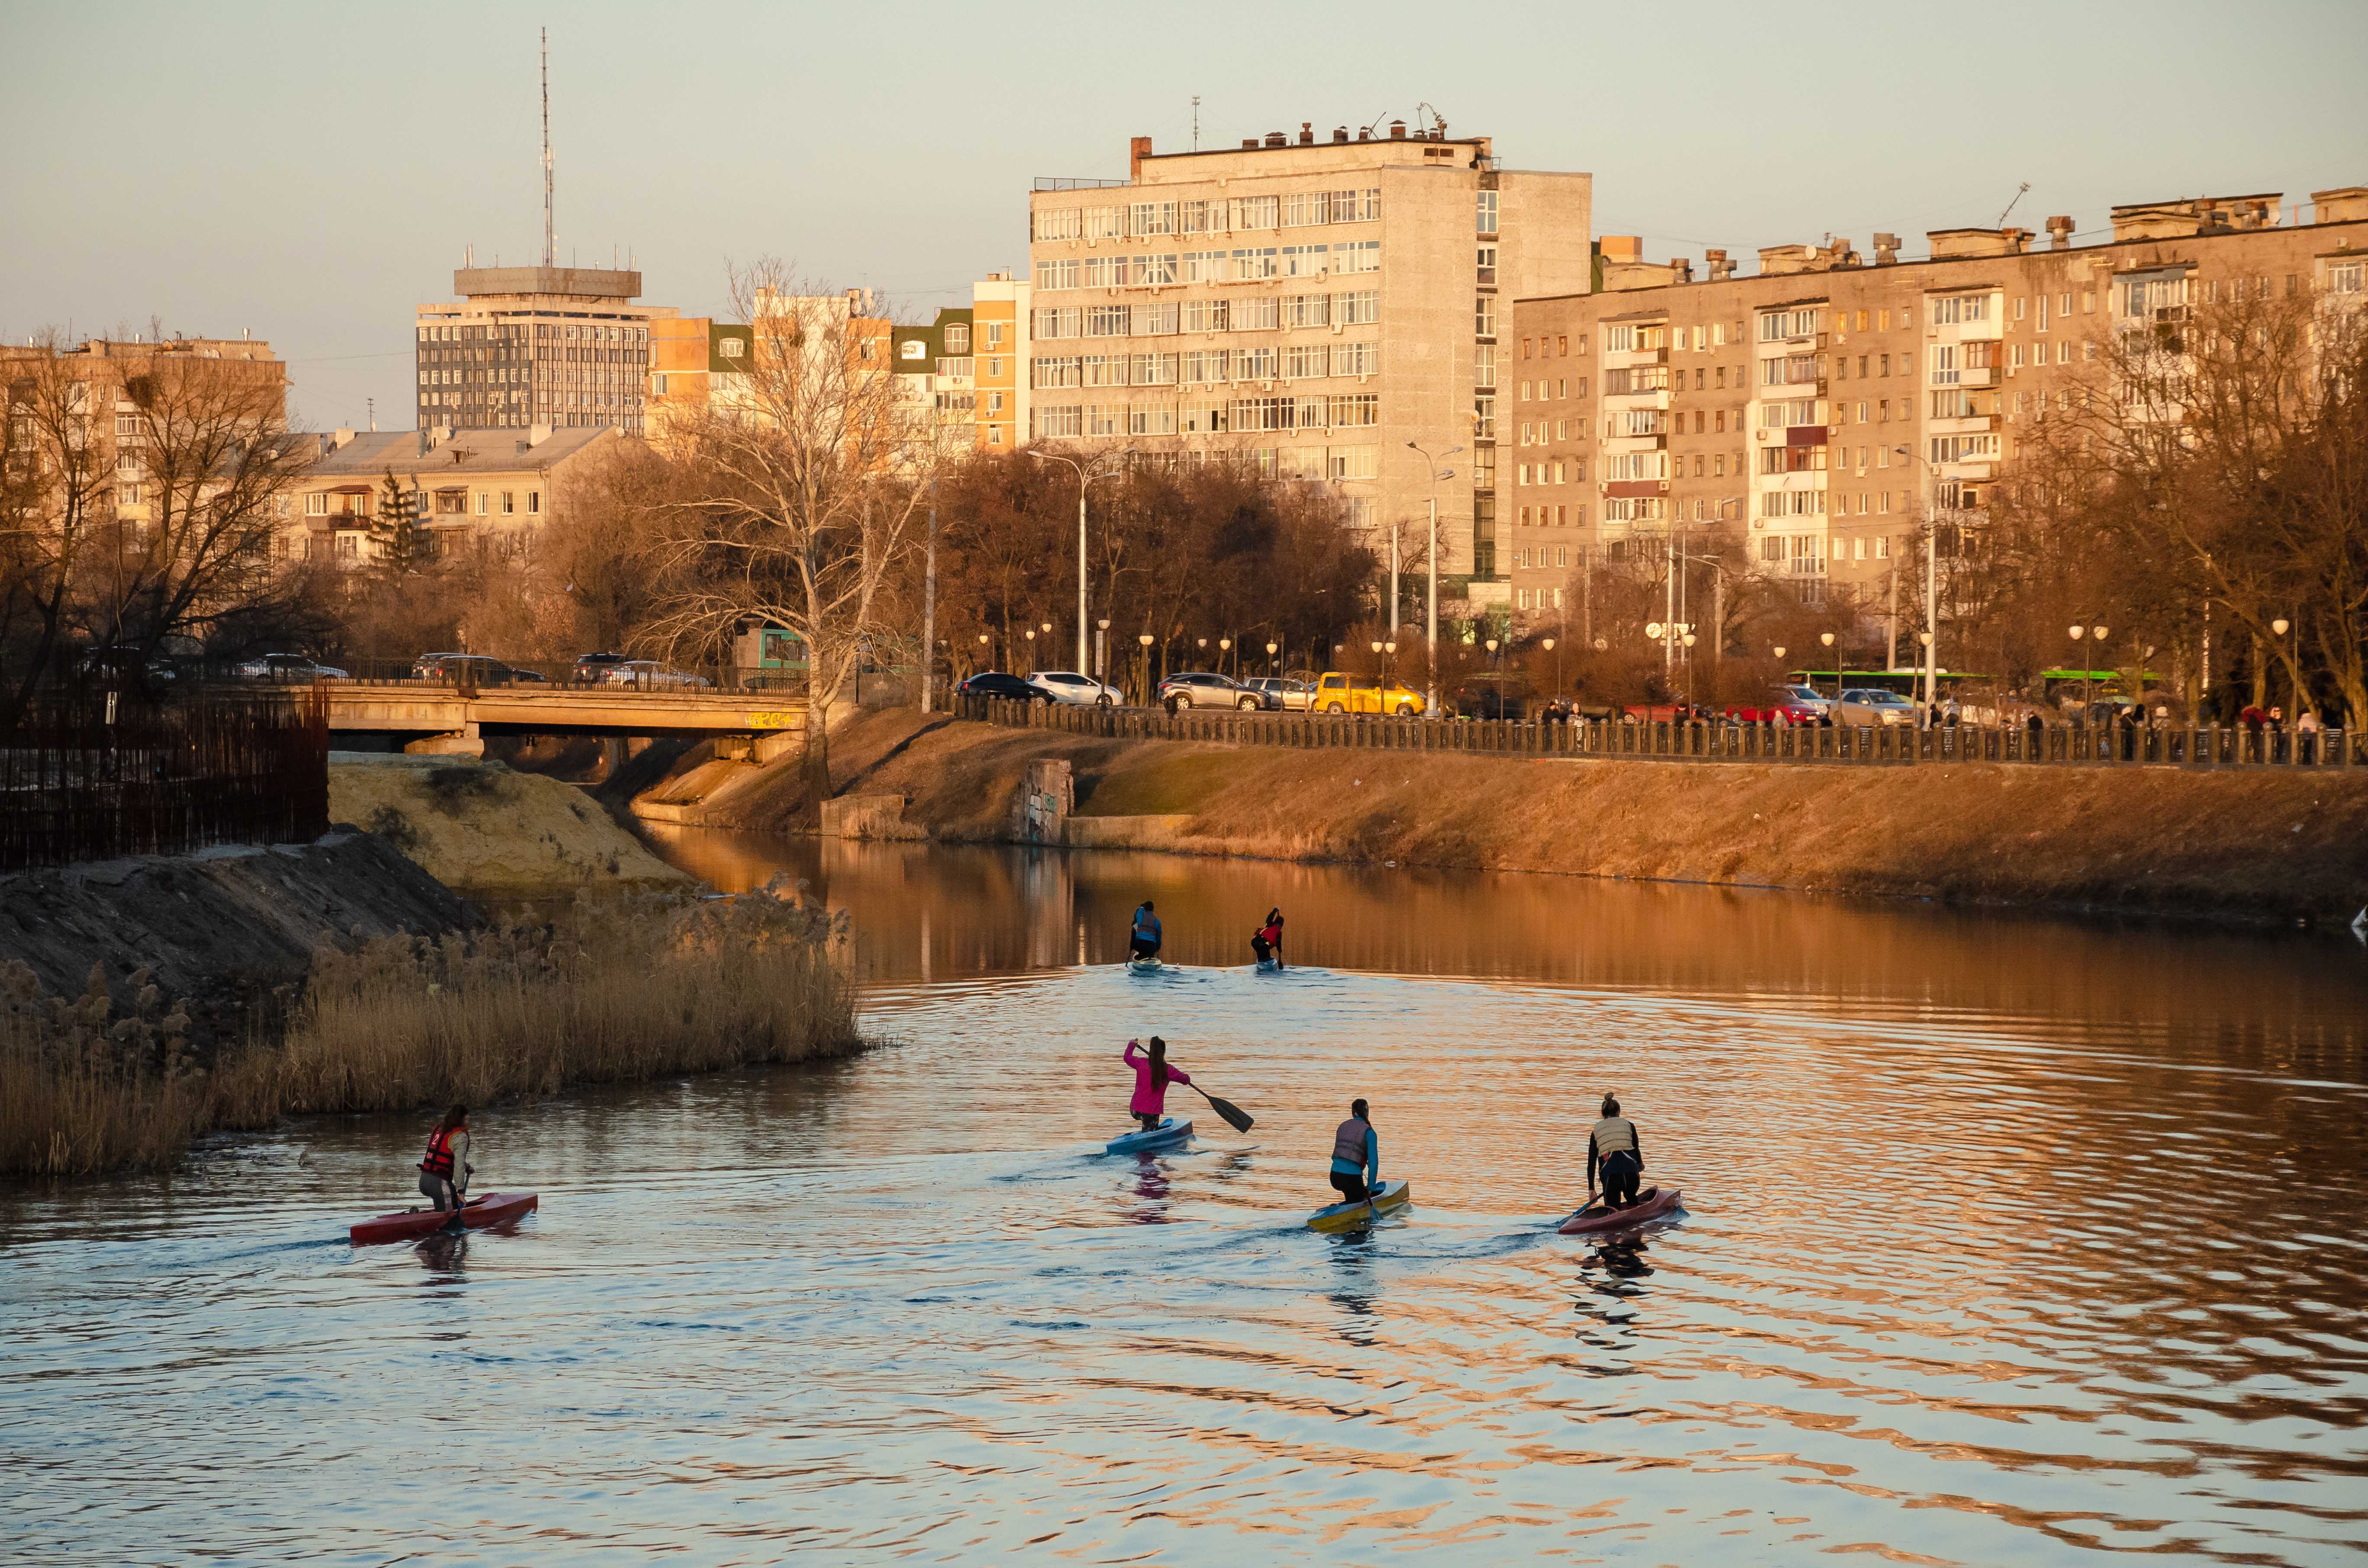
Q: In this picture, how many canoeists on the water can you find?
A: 6